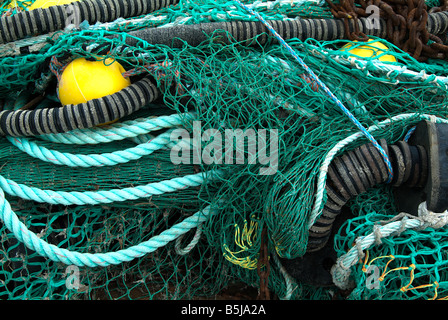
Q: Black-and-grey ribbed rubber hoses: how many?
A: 4